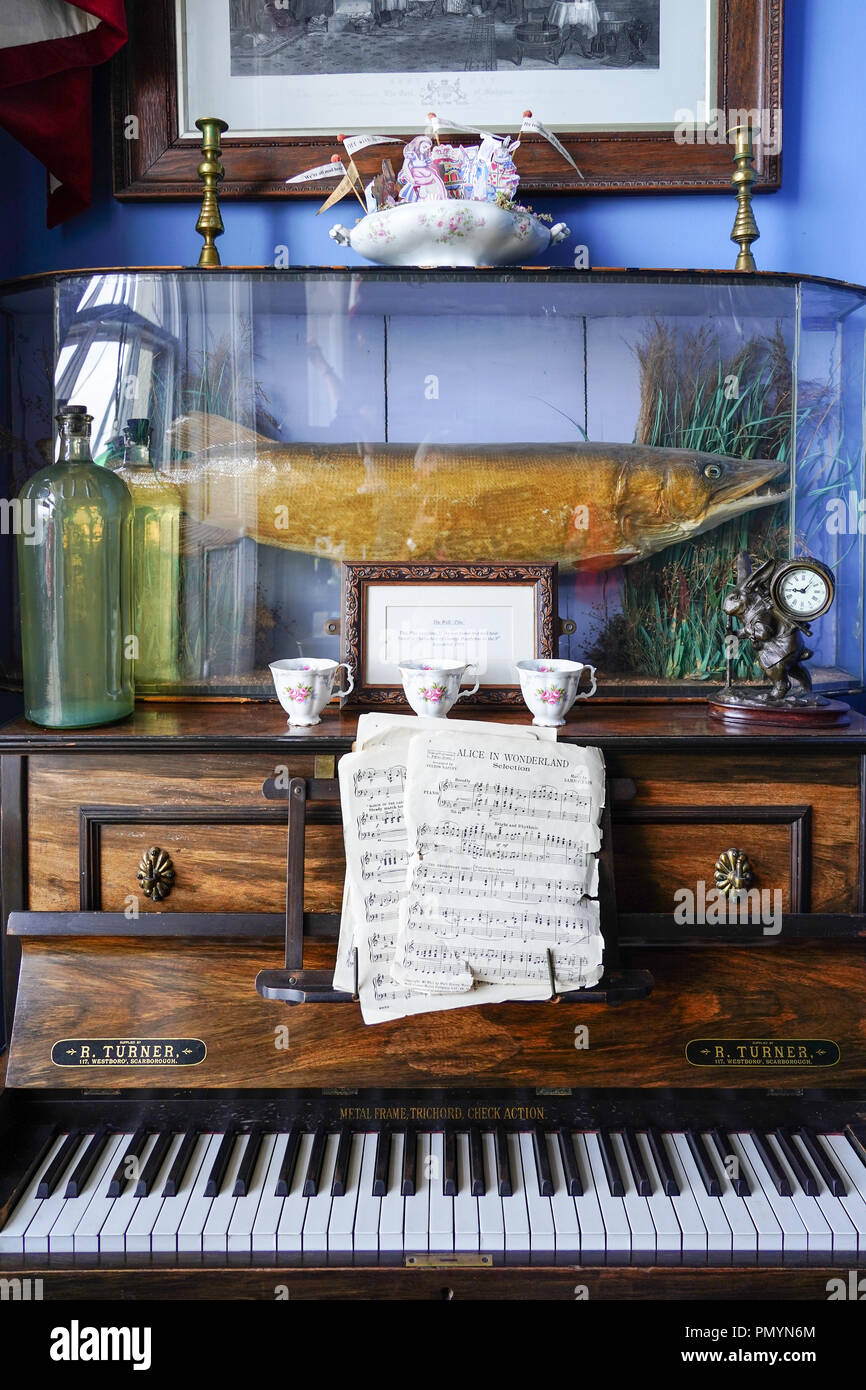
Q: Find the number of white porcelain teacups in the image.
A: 3